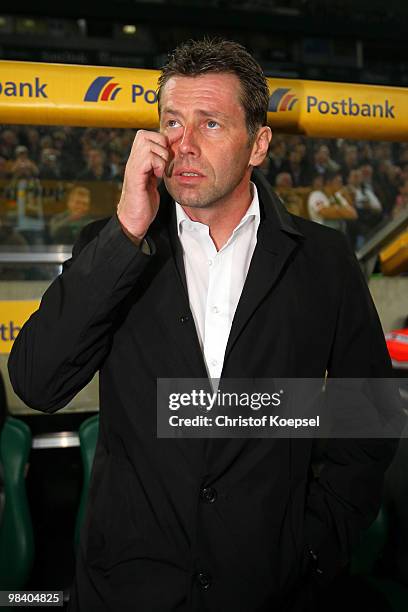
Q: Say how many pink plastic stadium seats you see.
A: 0